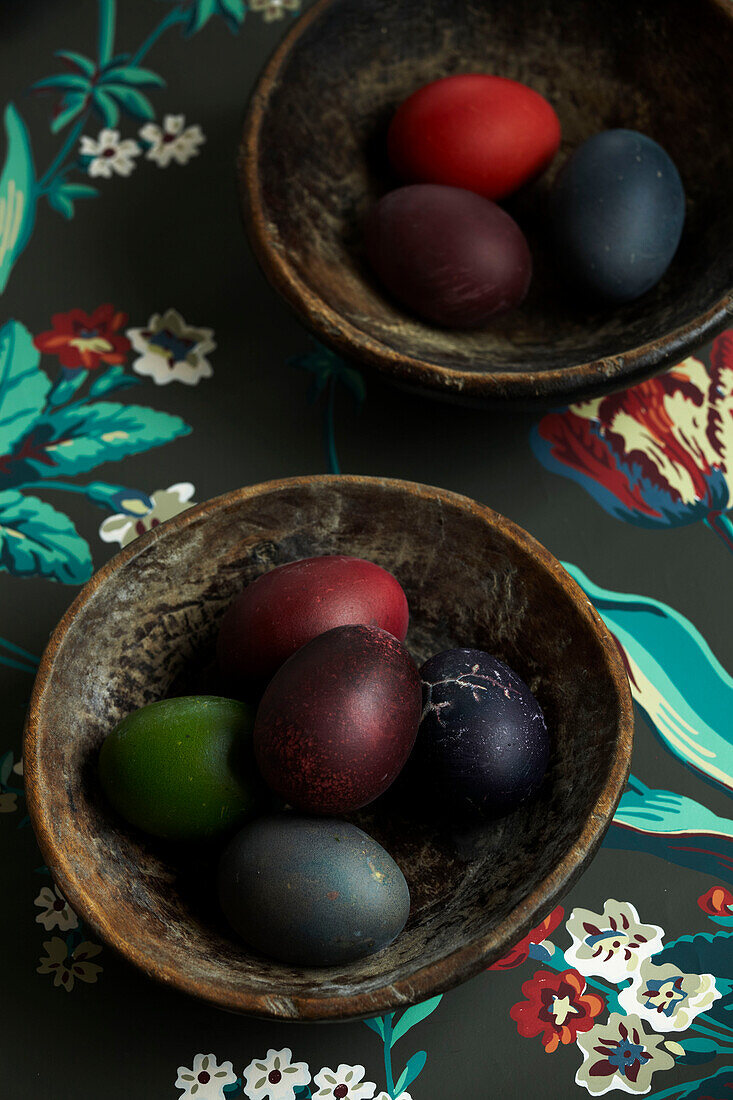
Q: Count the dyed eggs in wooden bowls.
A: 8